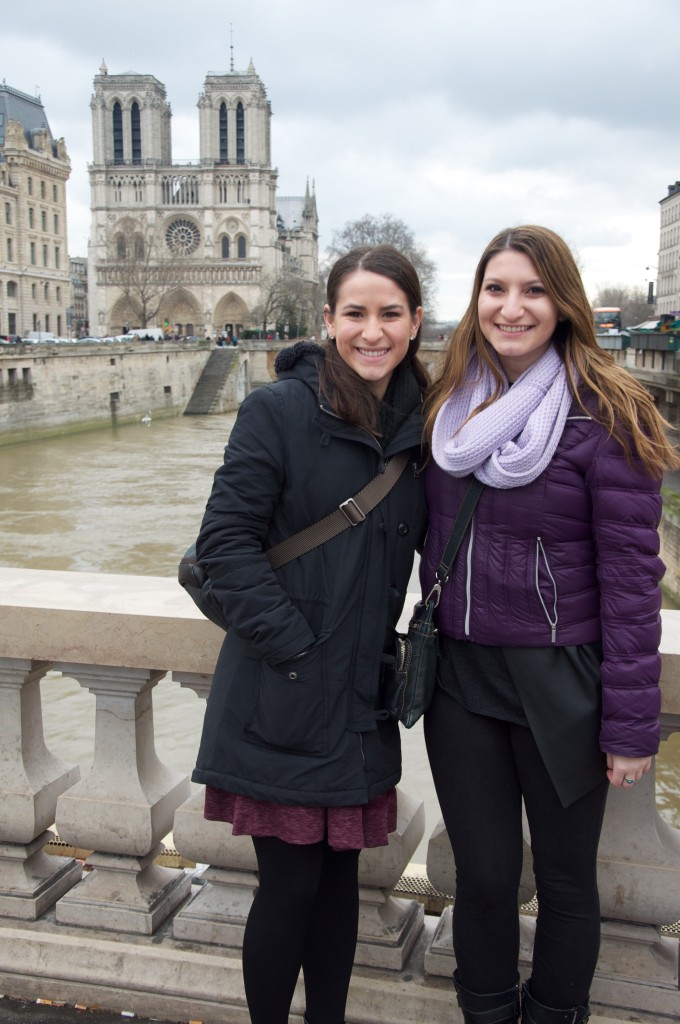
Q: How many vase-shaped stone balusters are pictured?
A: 6